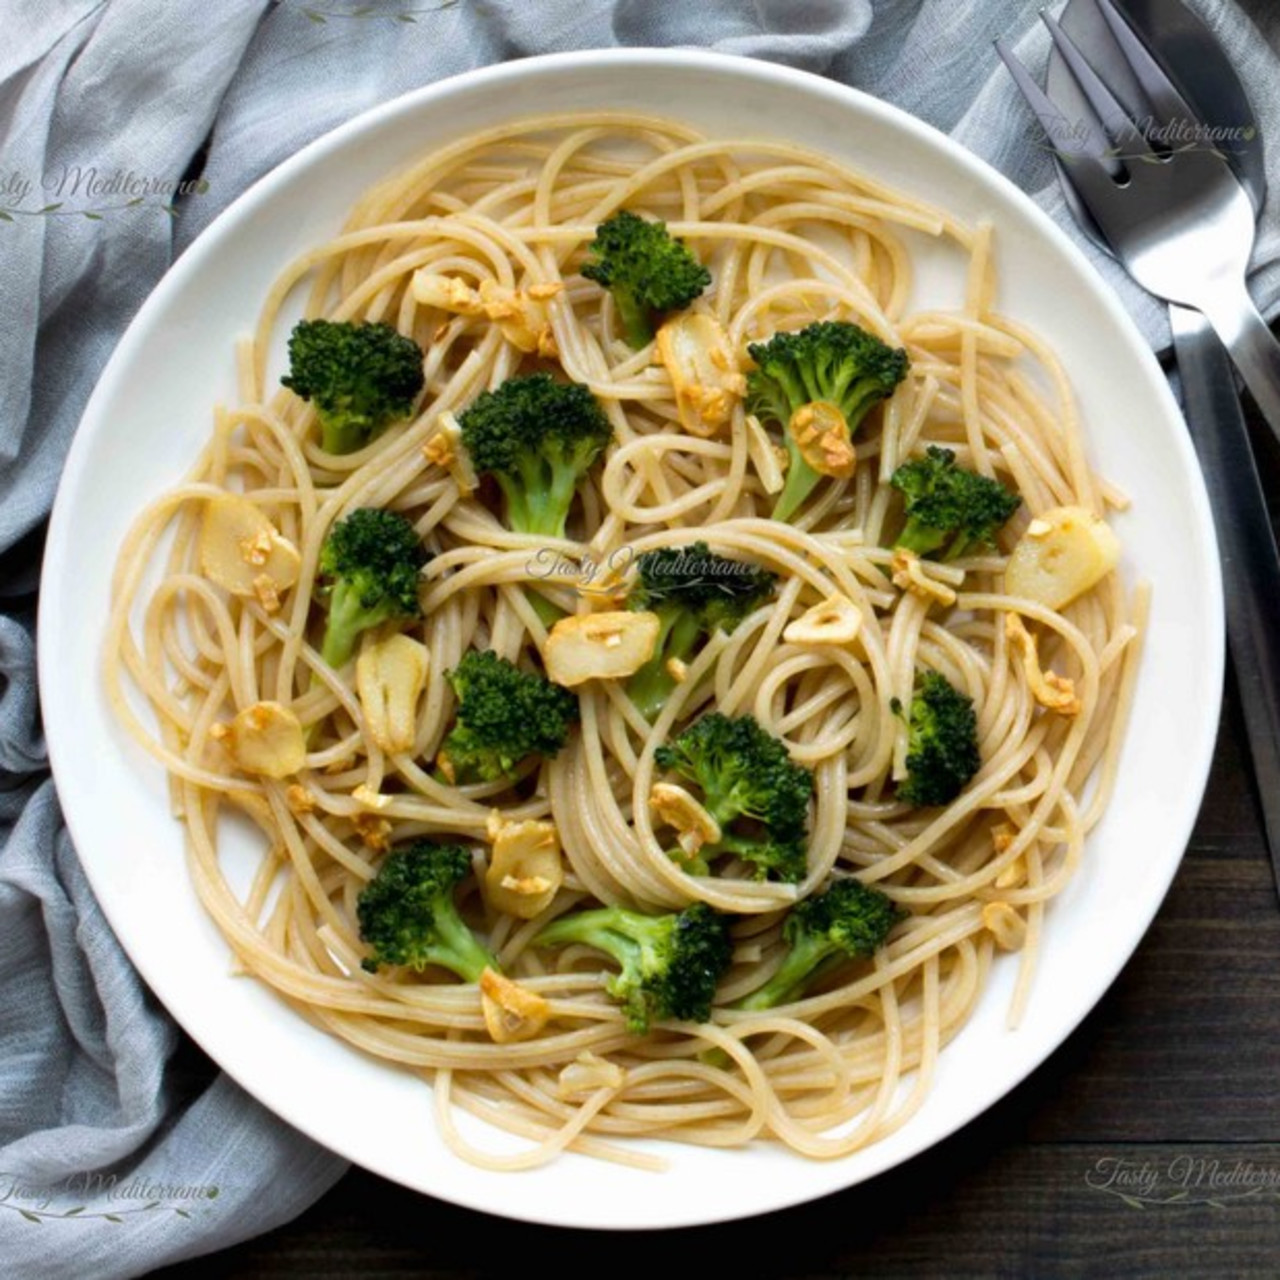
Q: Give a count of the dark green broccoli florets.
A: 13